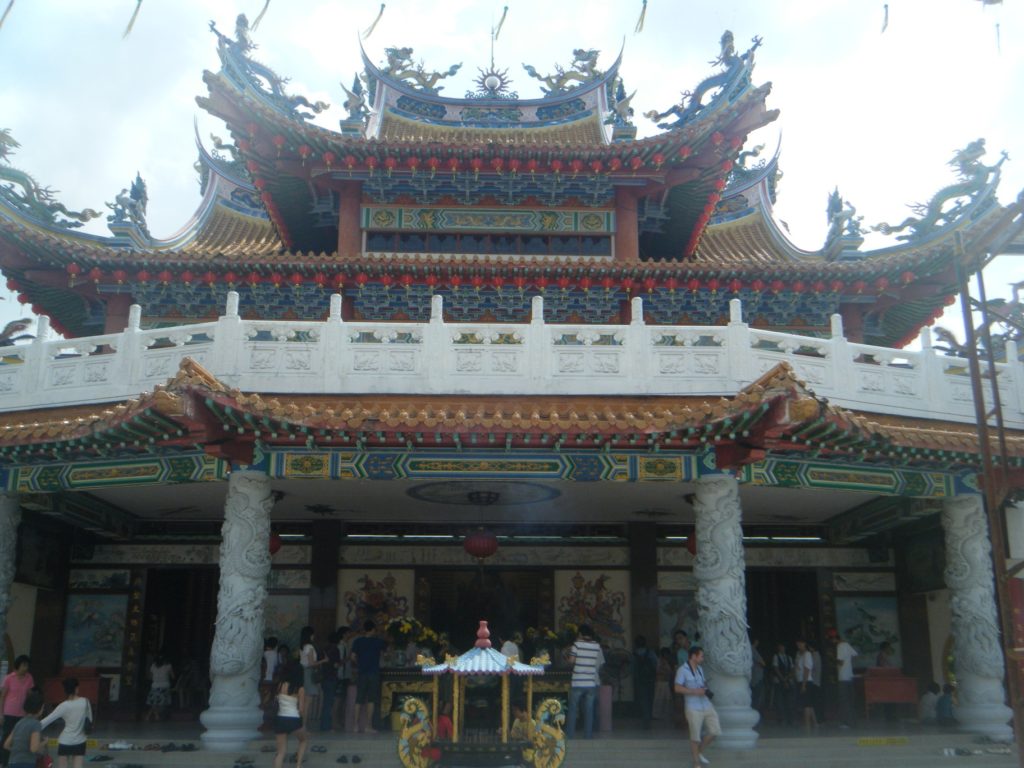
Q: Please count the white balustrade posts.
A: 11